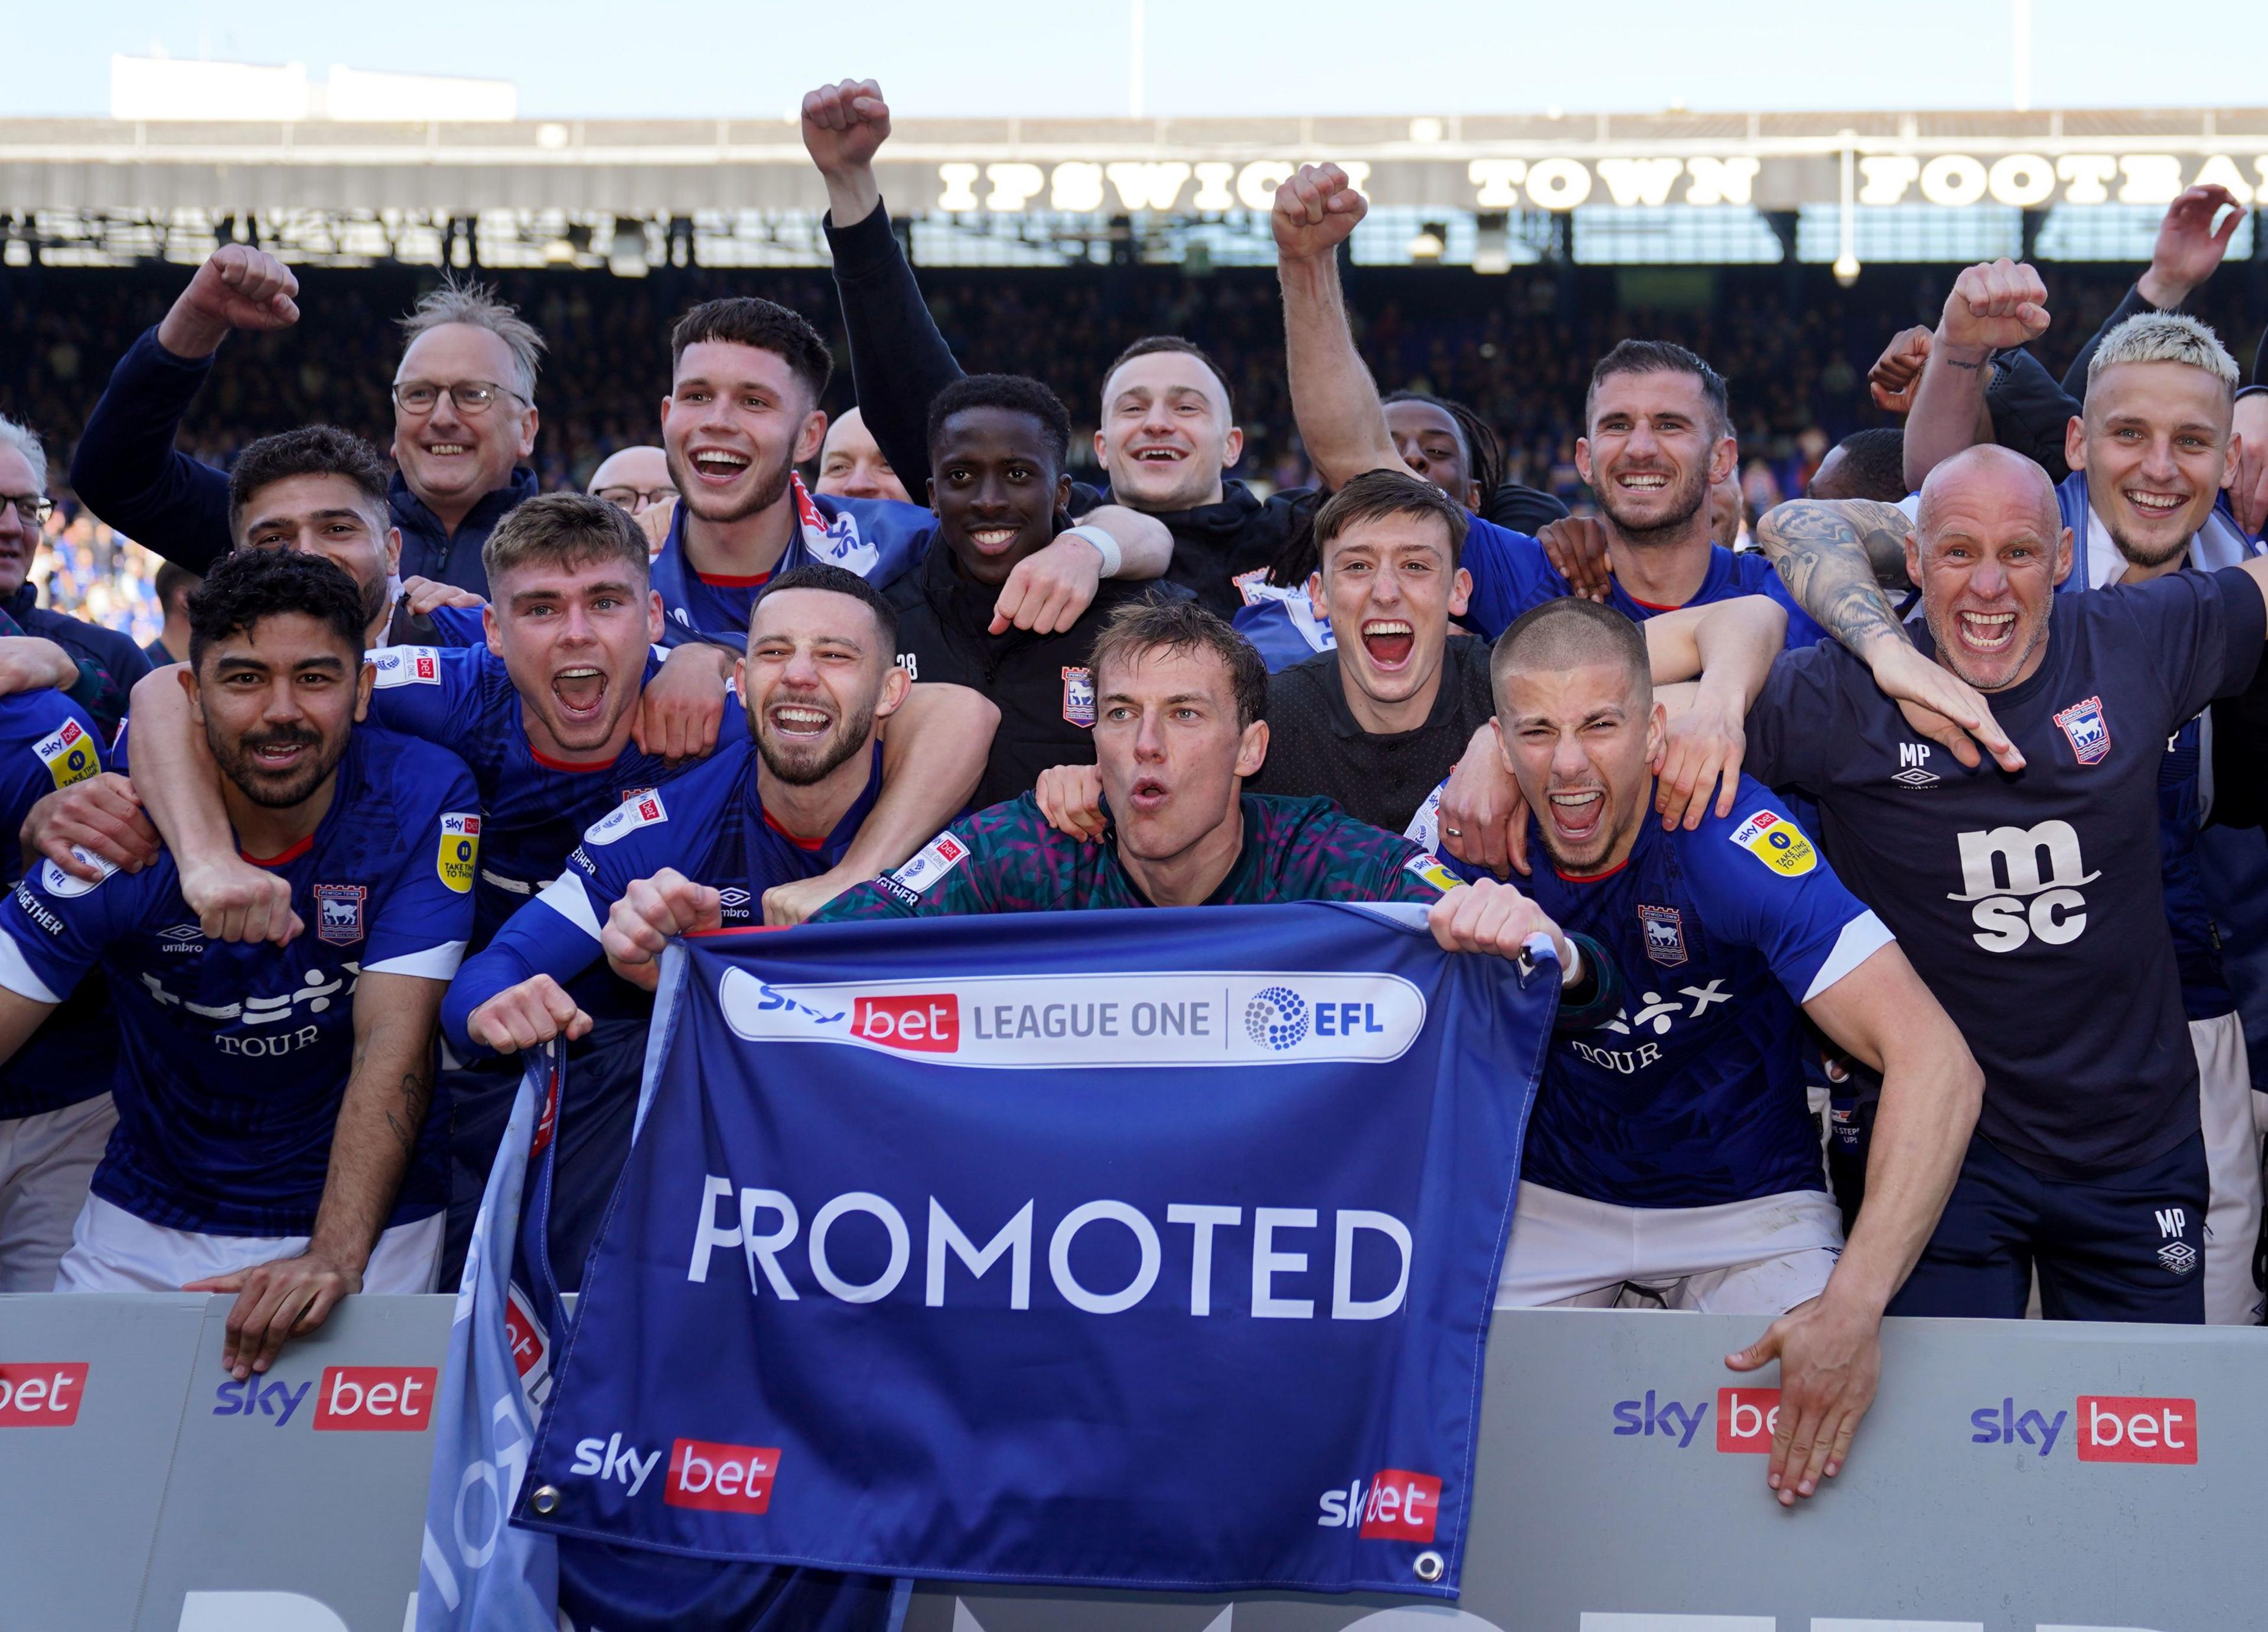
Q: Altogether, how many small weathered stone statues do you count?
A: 0